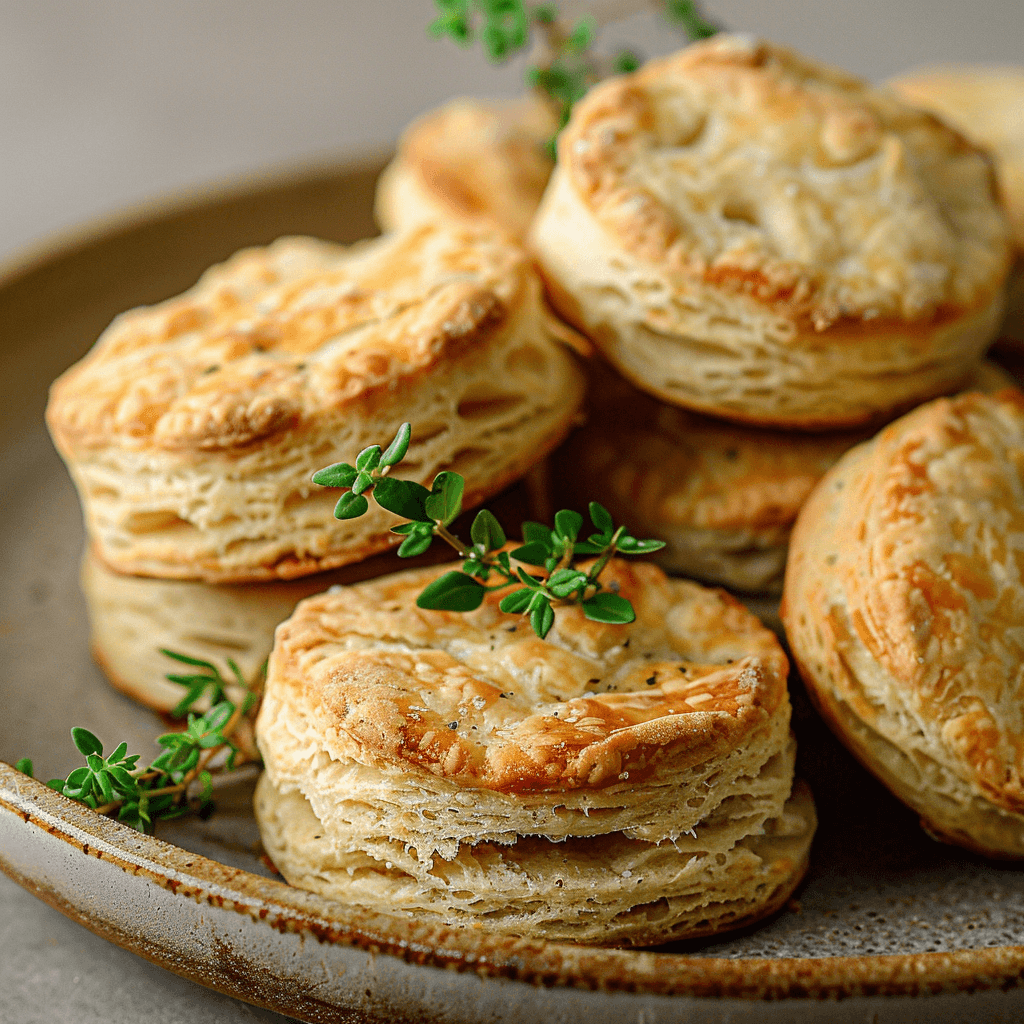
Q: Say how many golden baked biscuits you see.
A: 8